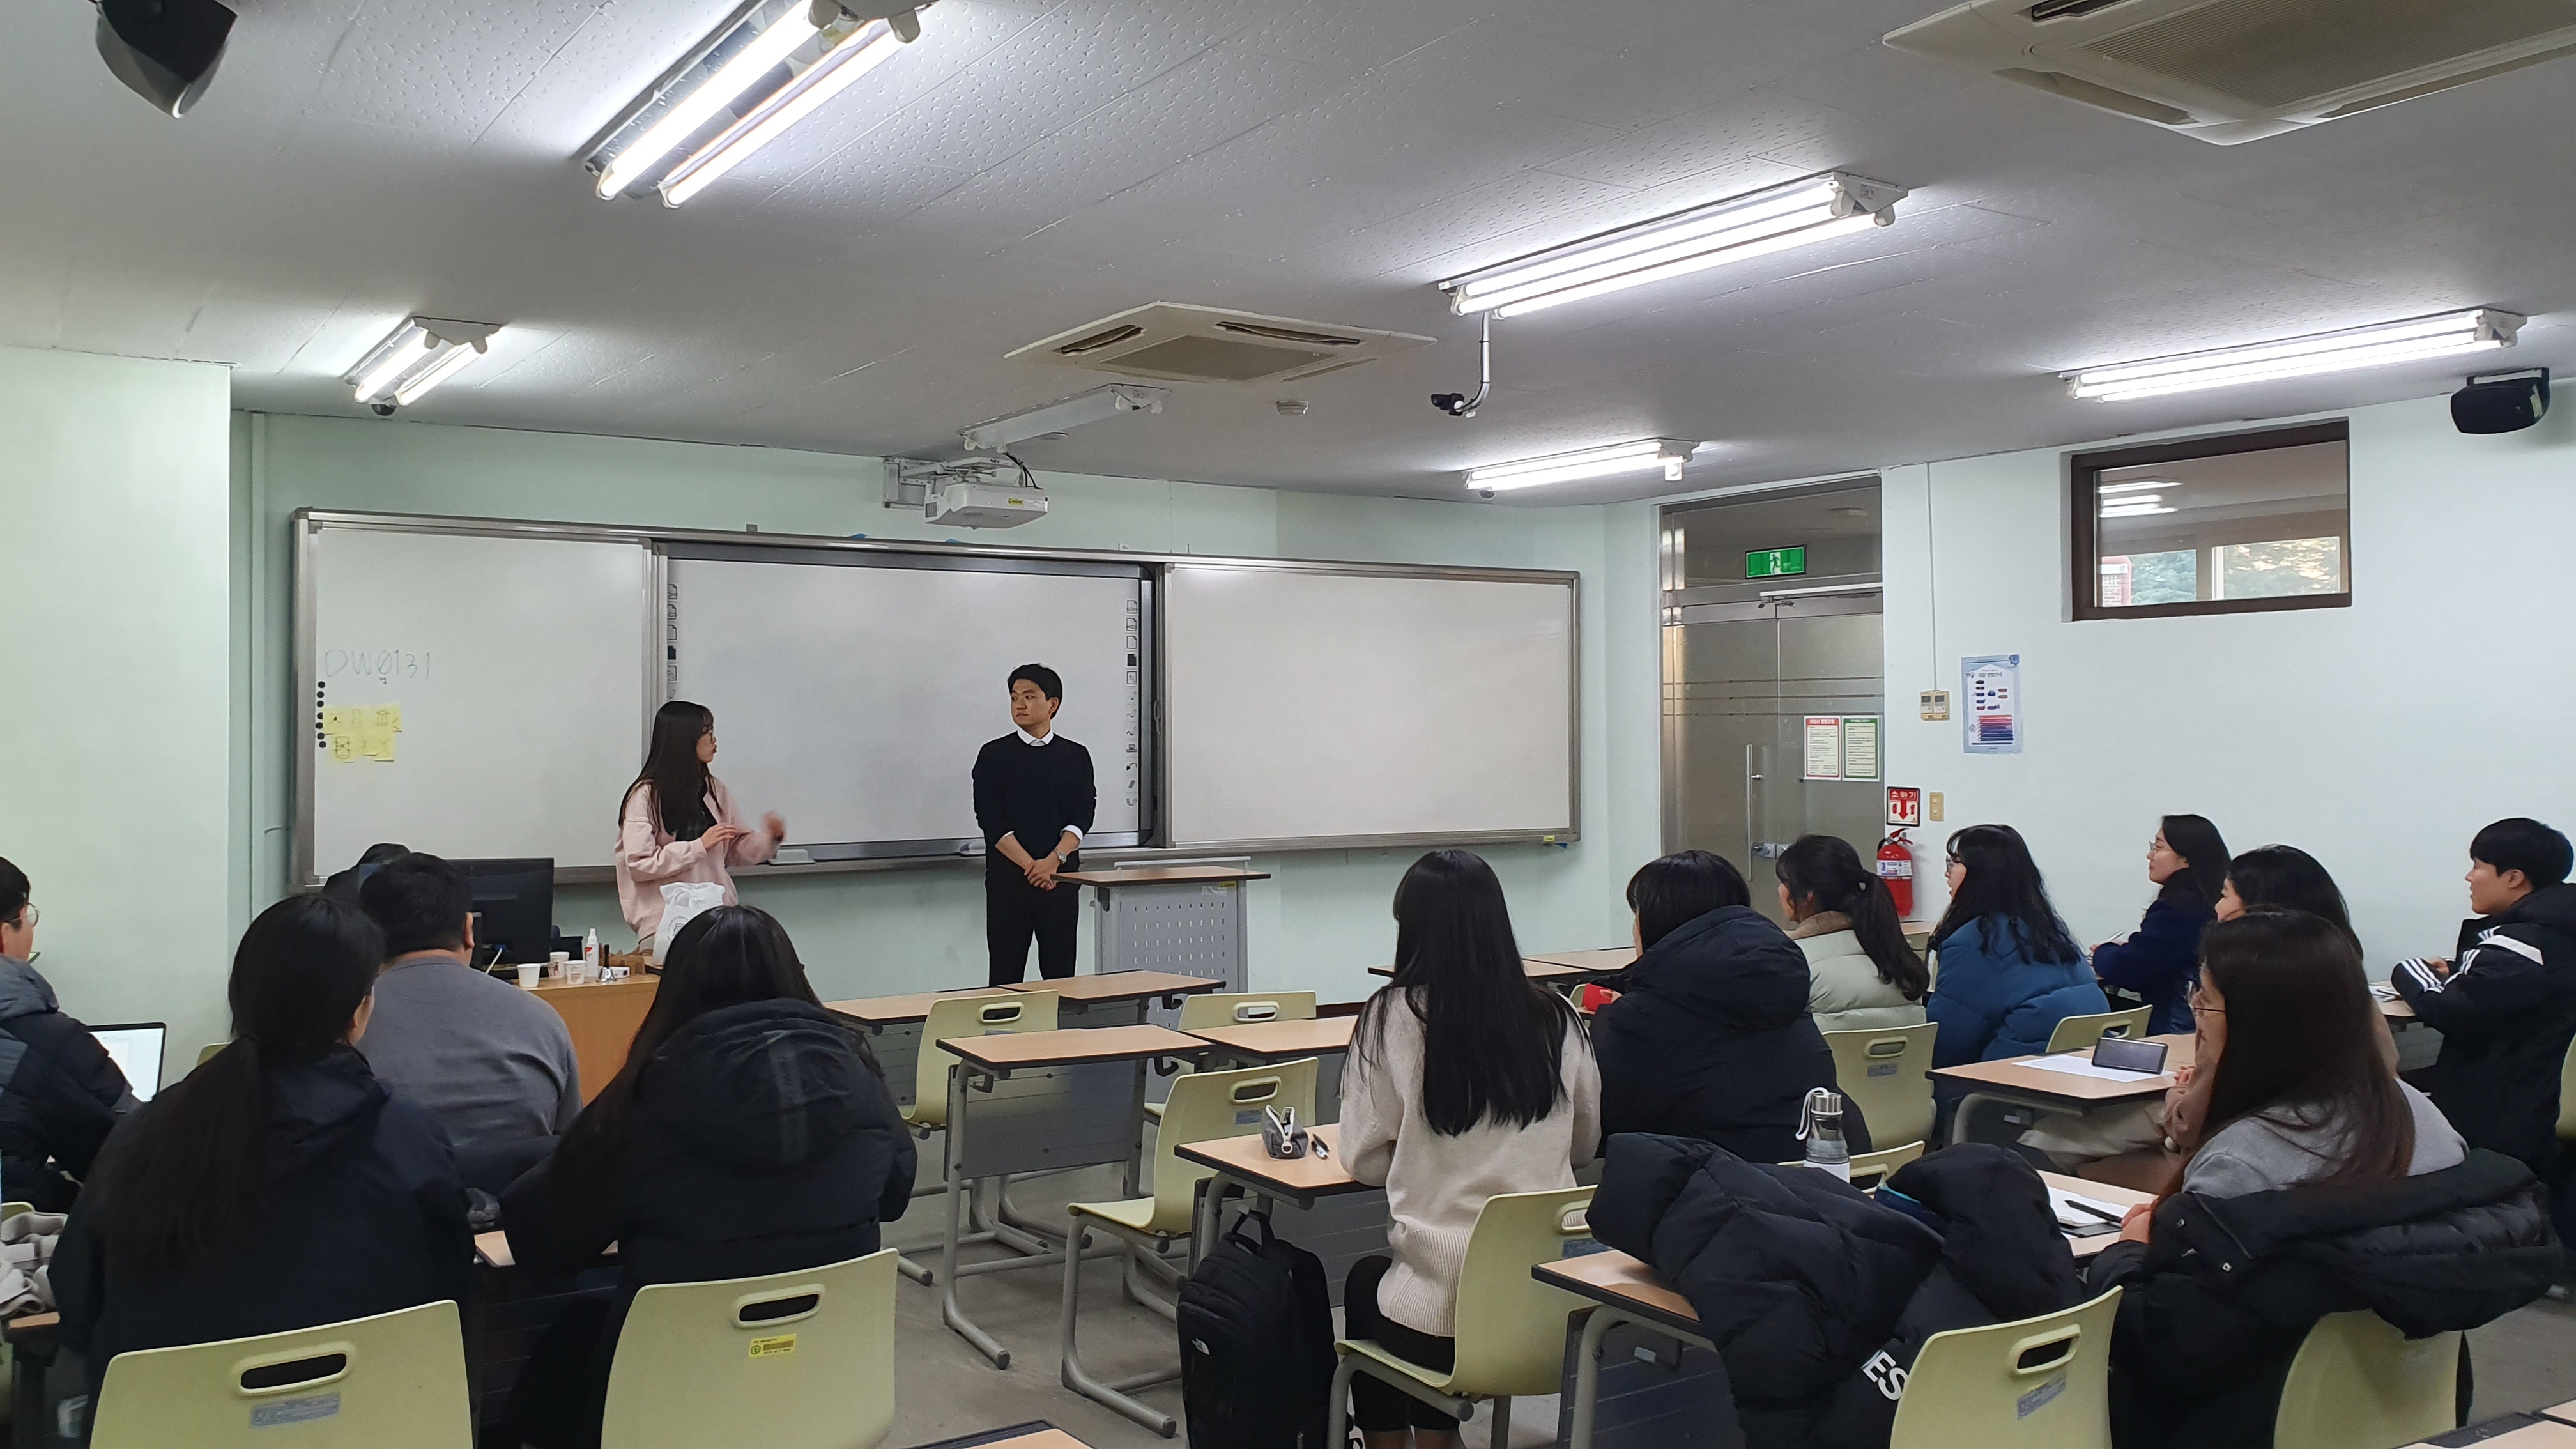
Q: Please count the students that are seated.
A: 12